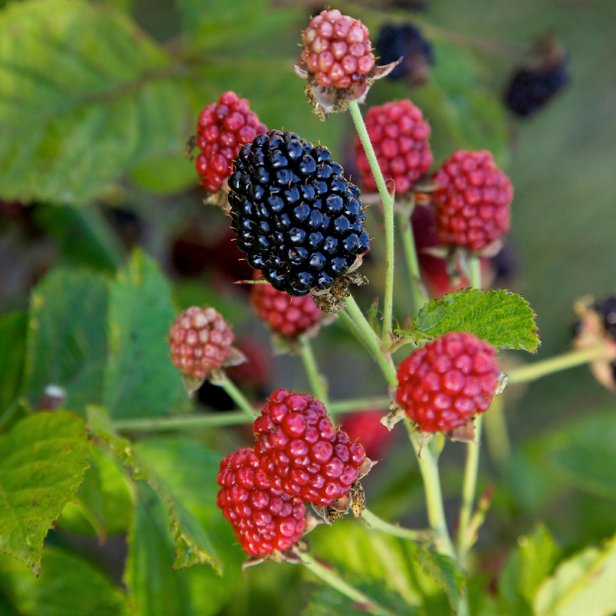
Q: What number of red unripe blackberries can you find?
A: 9